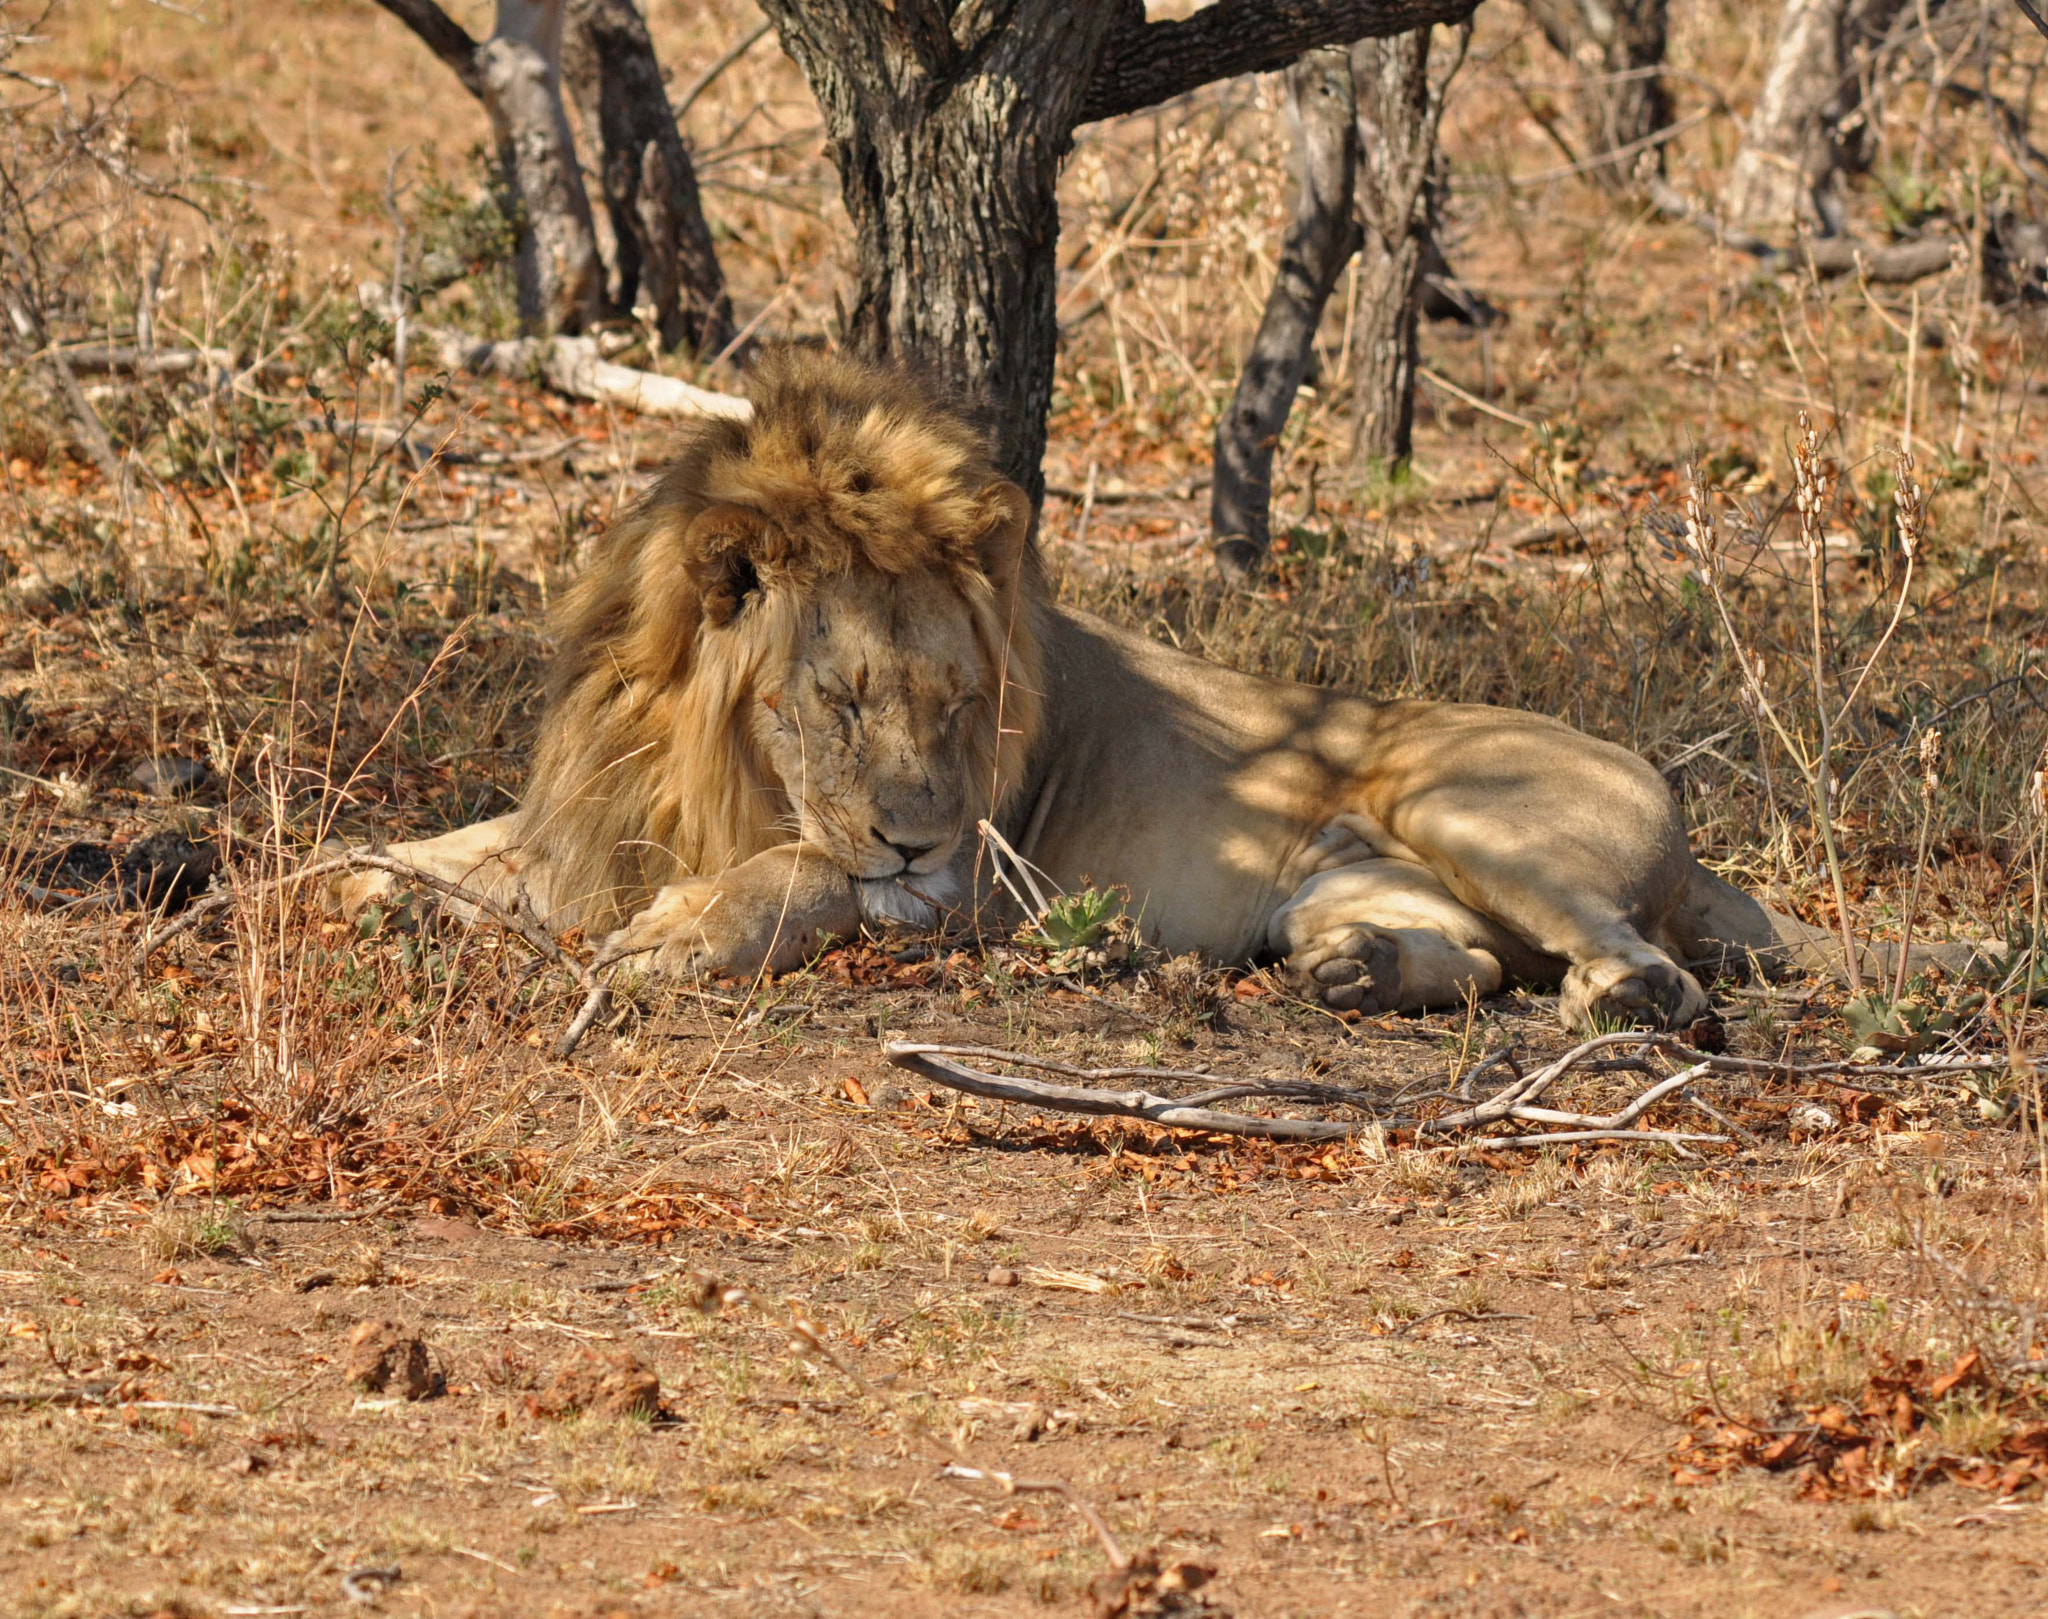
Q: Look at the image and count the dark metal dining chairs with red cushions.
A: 0